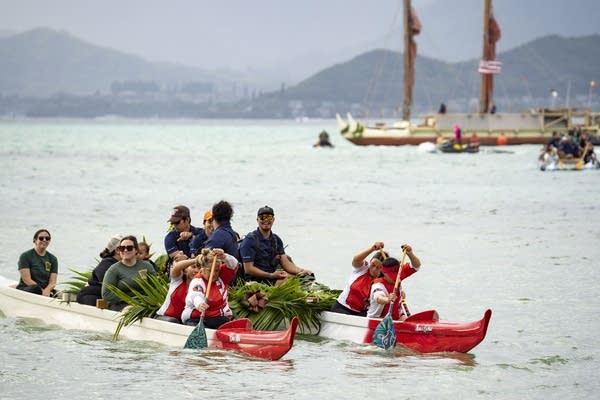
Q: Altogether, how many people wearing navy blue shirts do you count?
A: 4